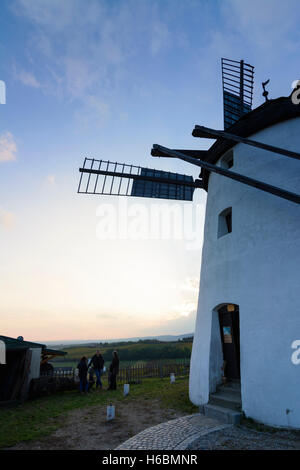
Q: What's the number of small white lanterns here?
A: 3